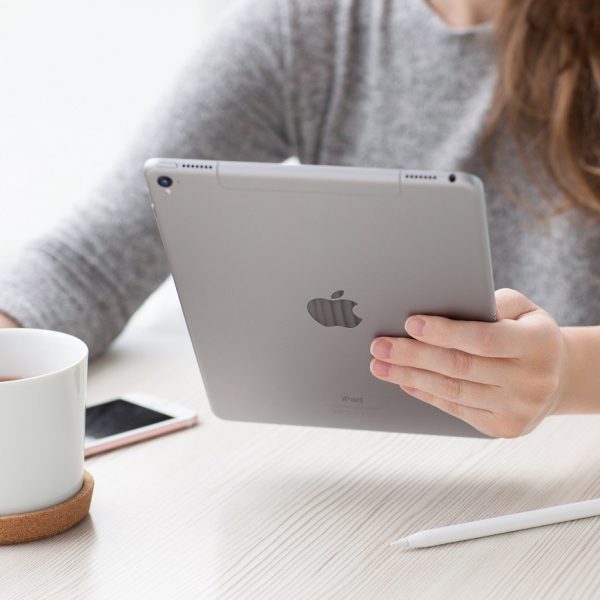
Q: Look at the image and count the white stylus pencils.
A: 1